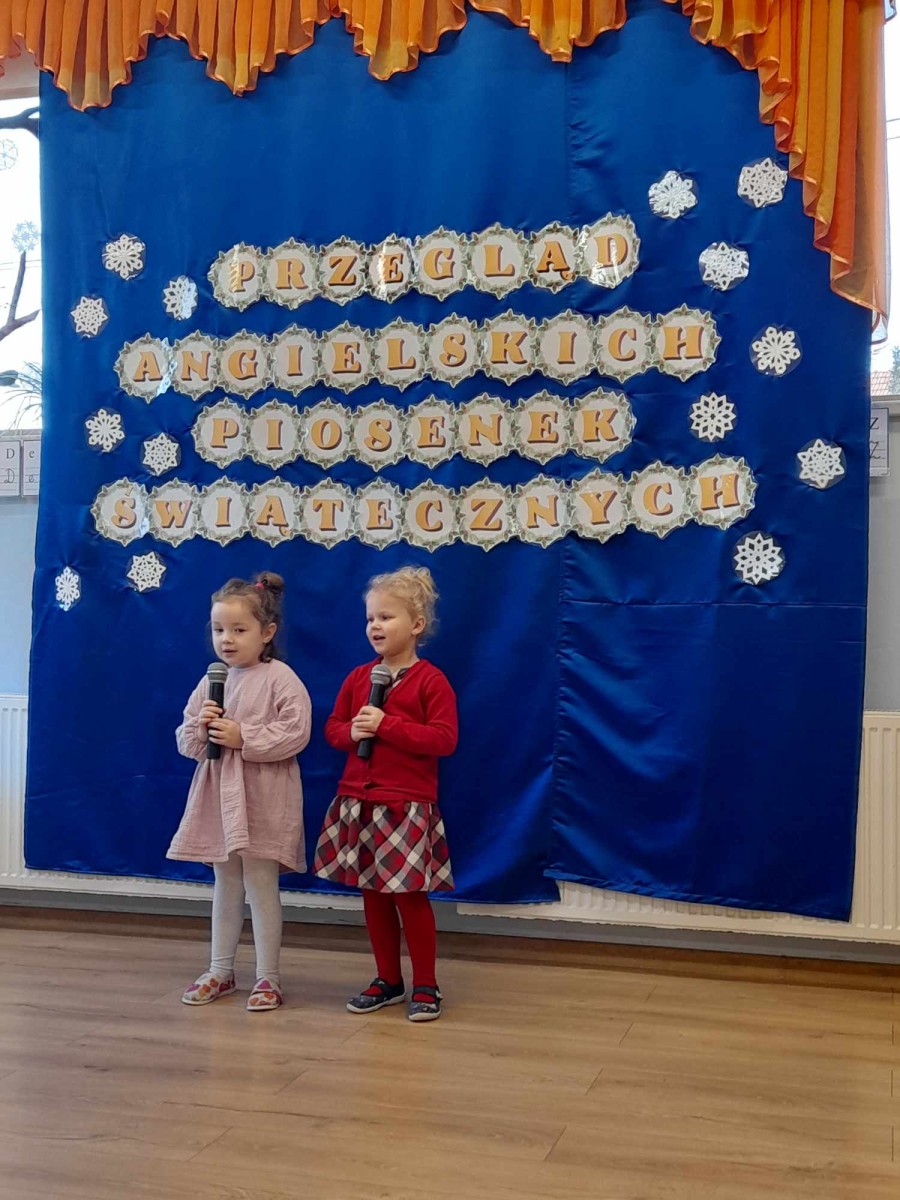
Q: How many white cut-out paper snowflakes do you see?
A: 14